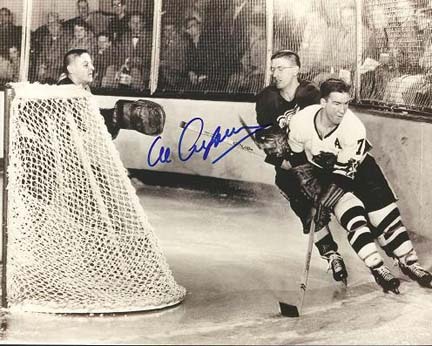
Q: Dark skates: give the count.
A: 3